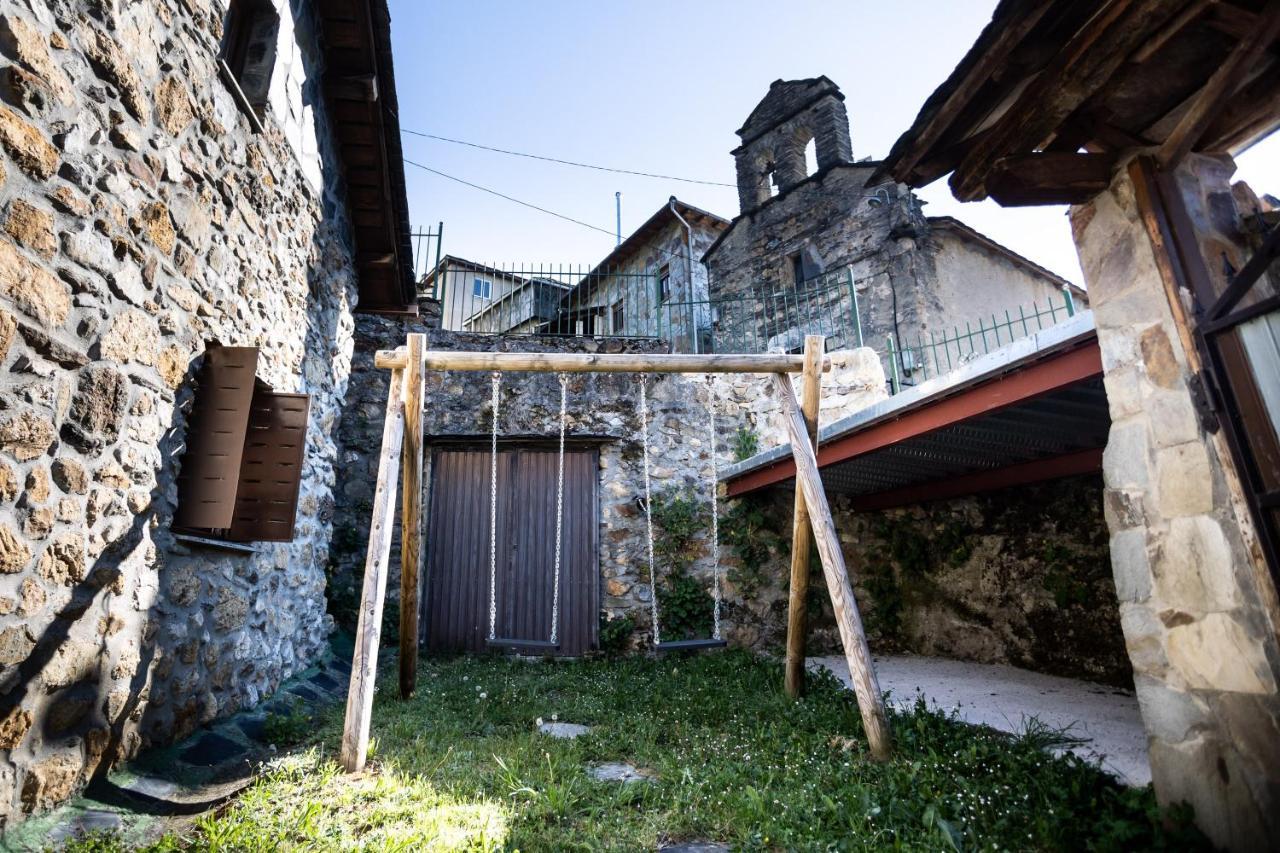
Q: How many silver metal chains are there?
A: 4